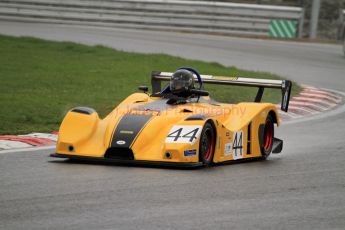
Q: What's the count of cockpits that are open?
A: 1